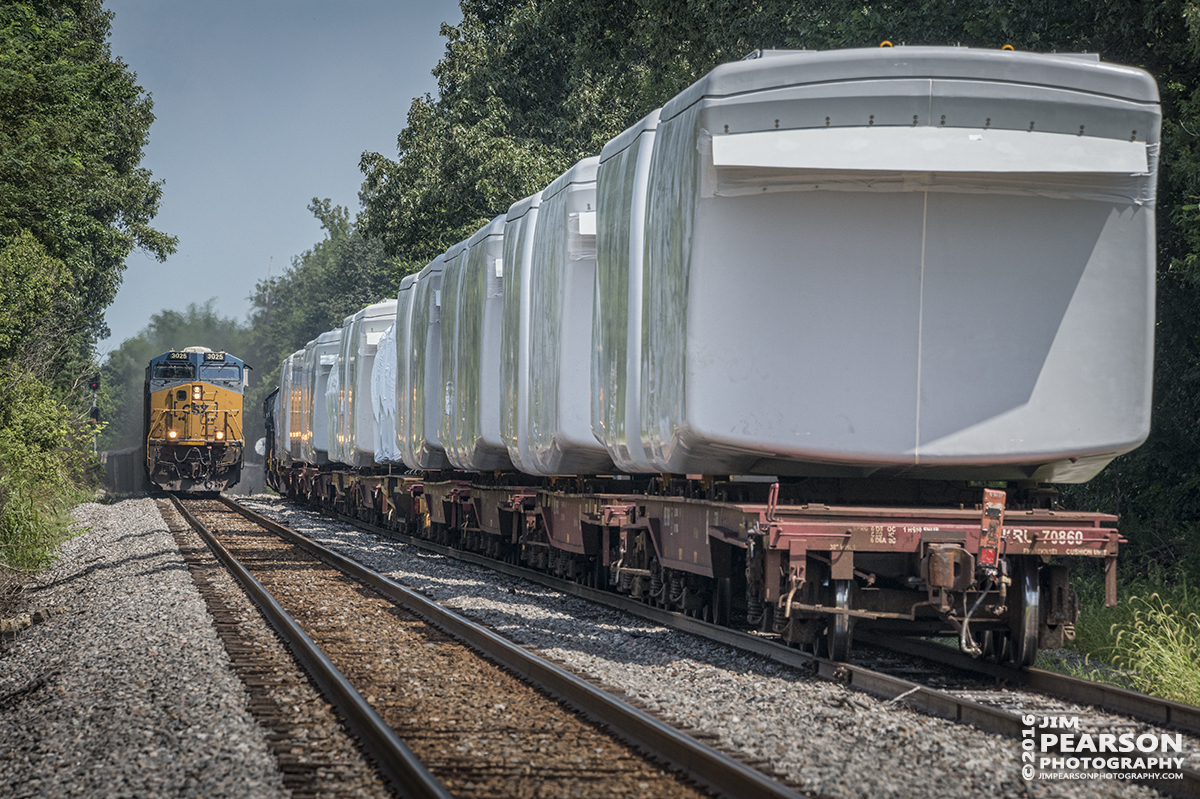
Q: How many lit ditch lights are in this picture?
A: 2